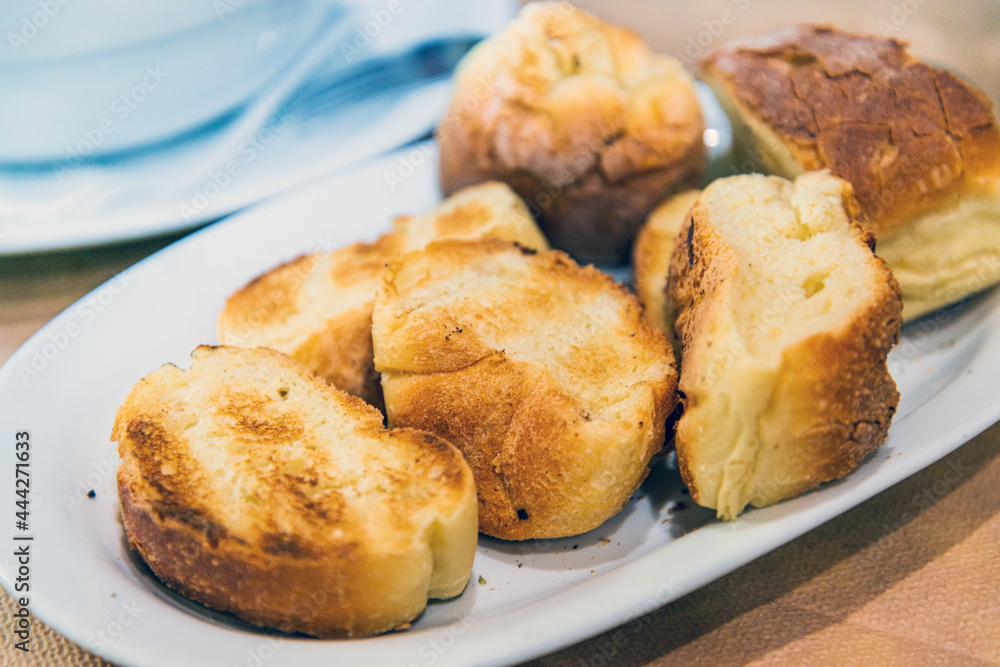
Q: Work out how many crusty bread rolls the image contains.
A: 7